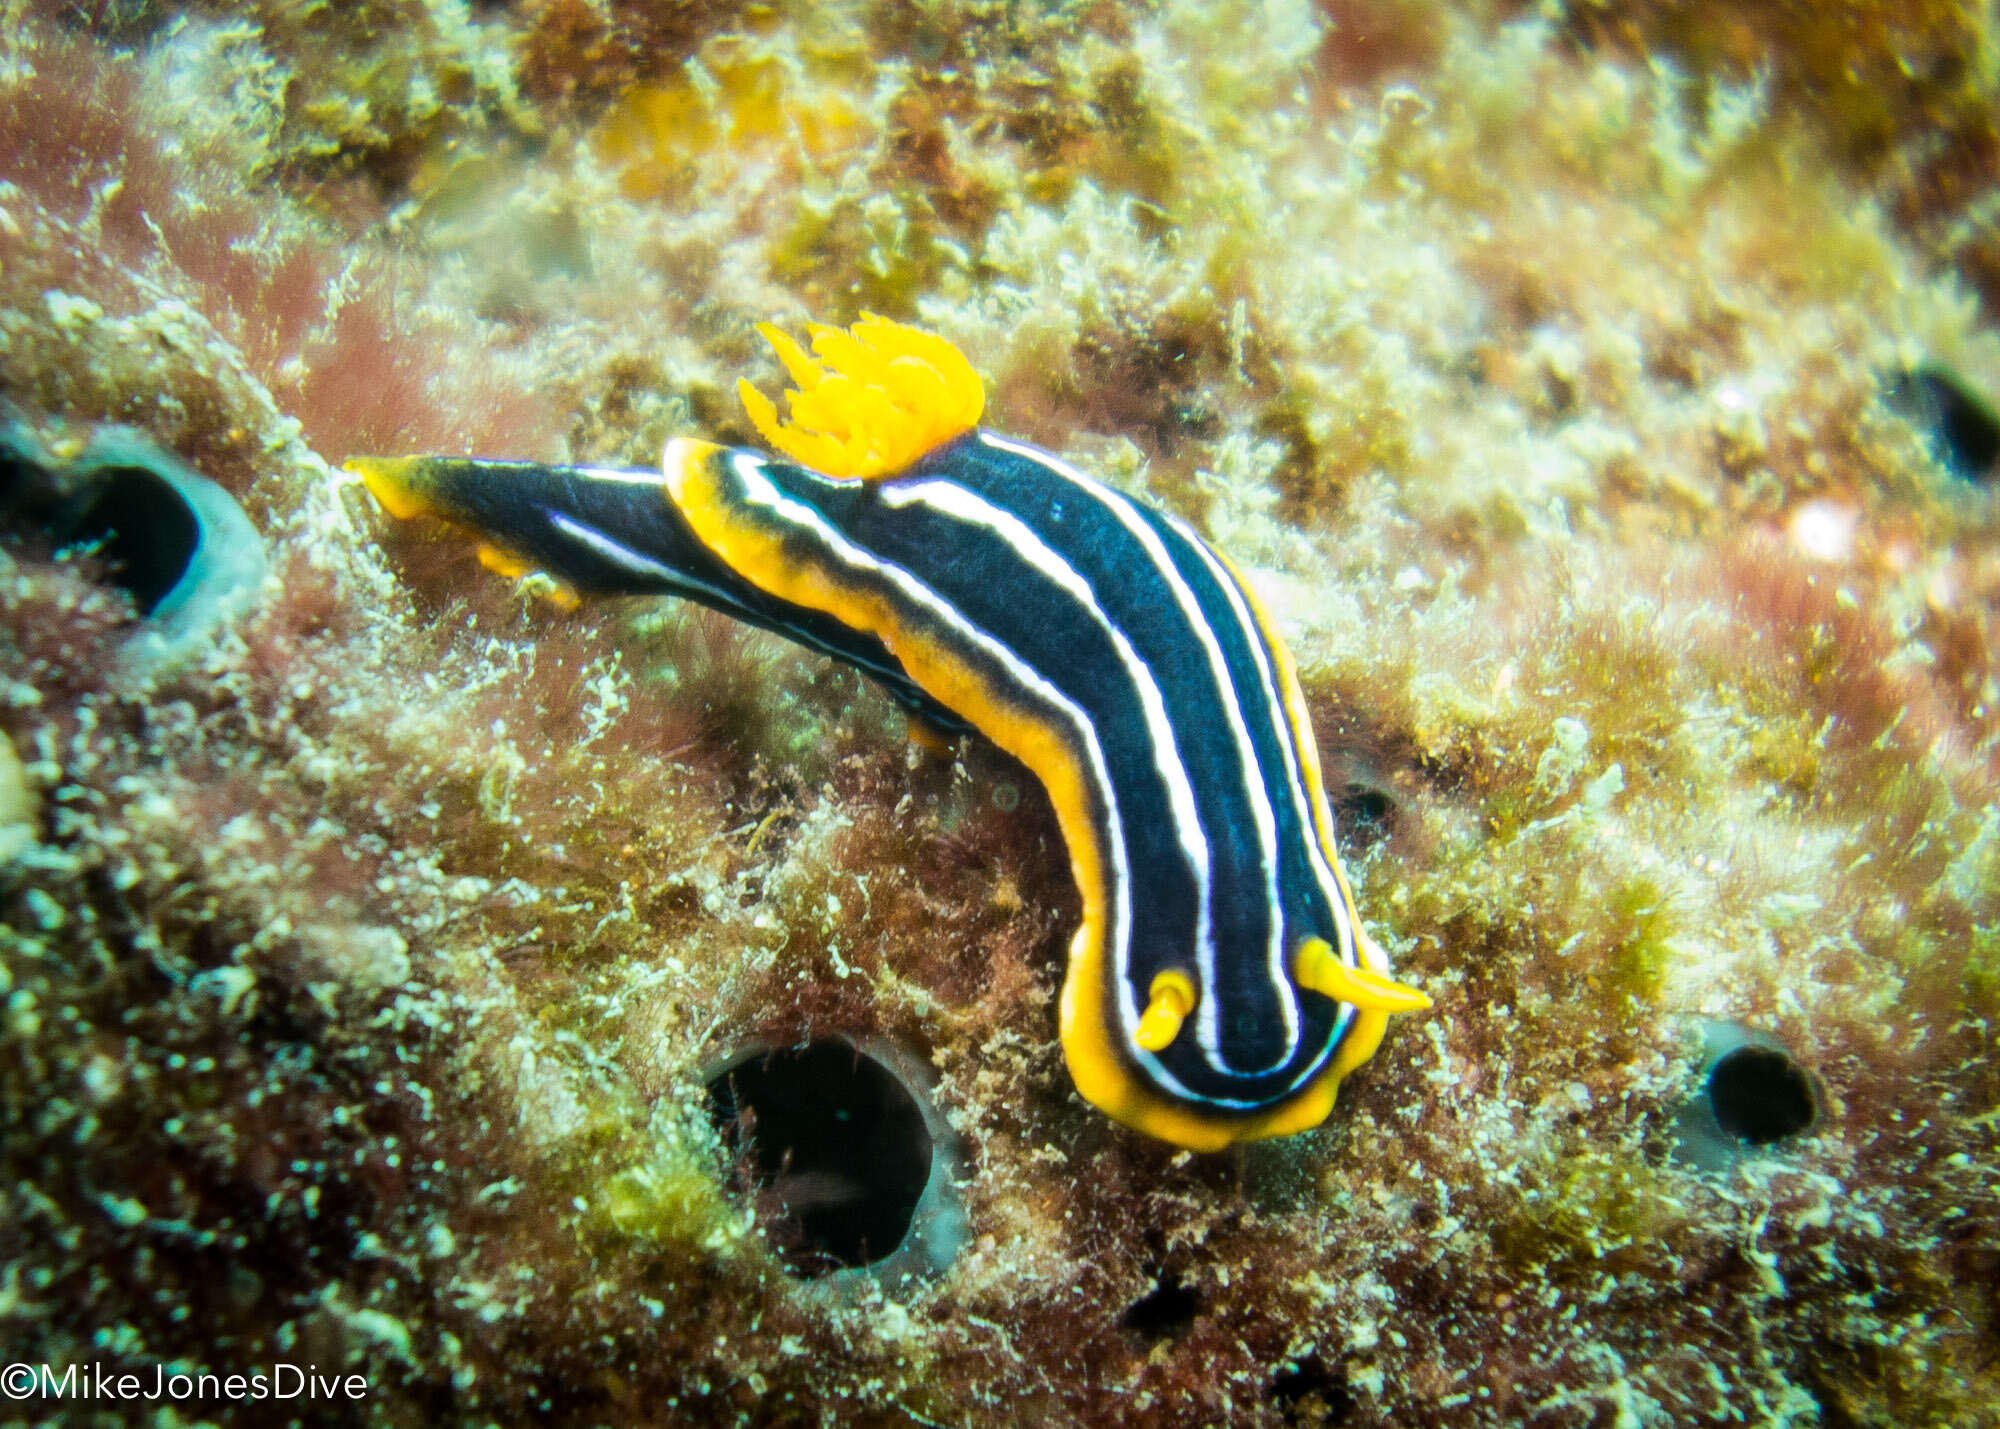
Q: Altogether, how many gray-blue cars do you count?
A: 0